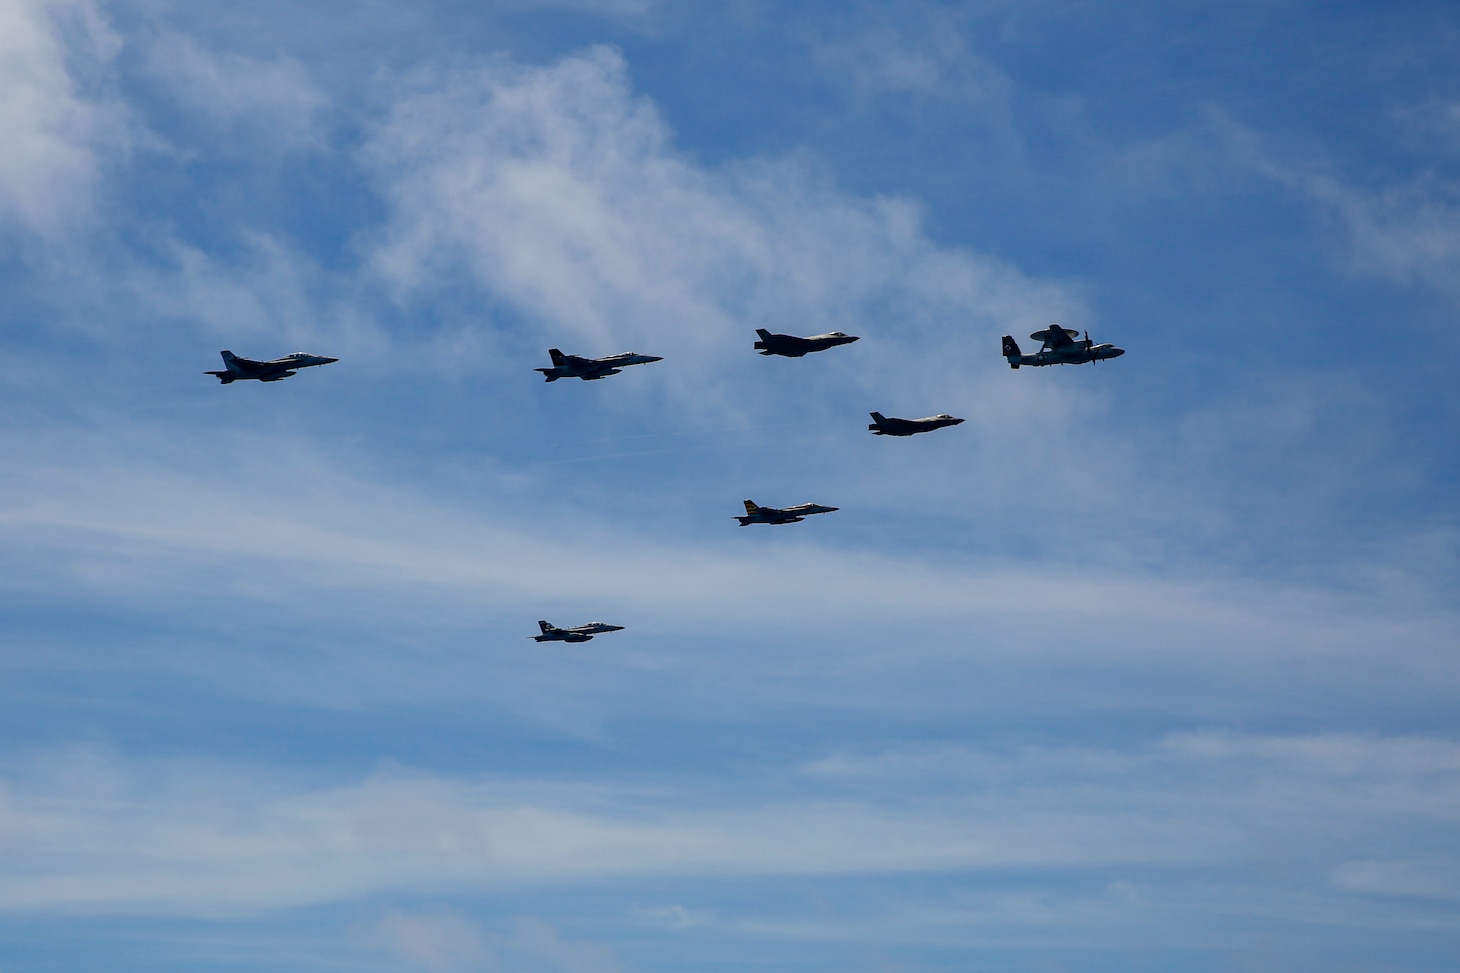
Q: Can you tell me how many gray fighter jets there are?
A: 6